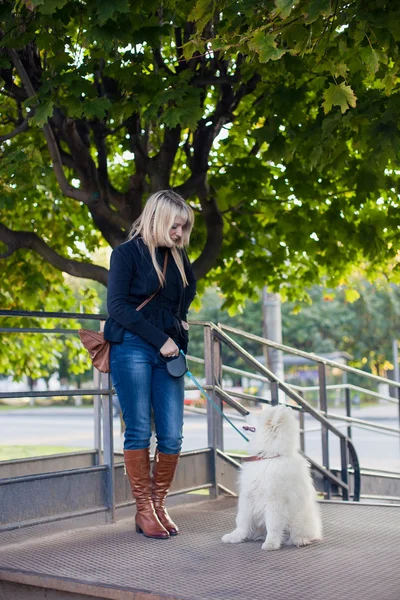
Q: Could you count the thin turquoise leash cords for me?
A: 1